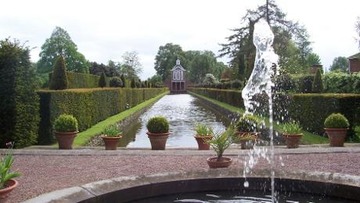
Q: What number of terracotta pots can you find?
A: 9